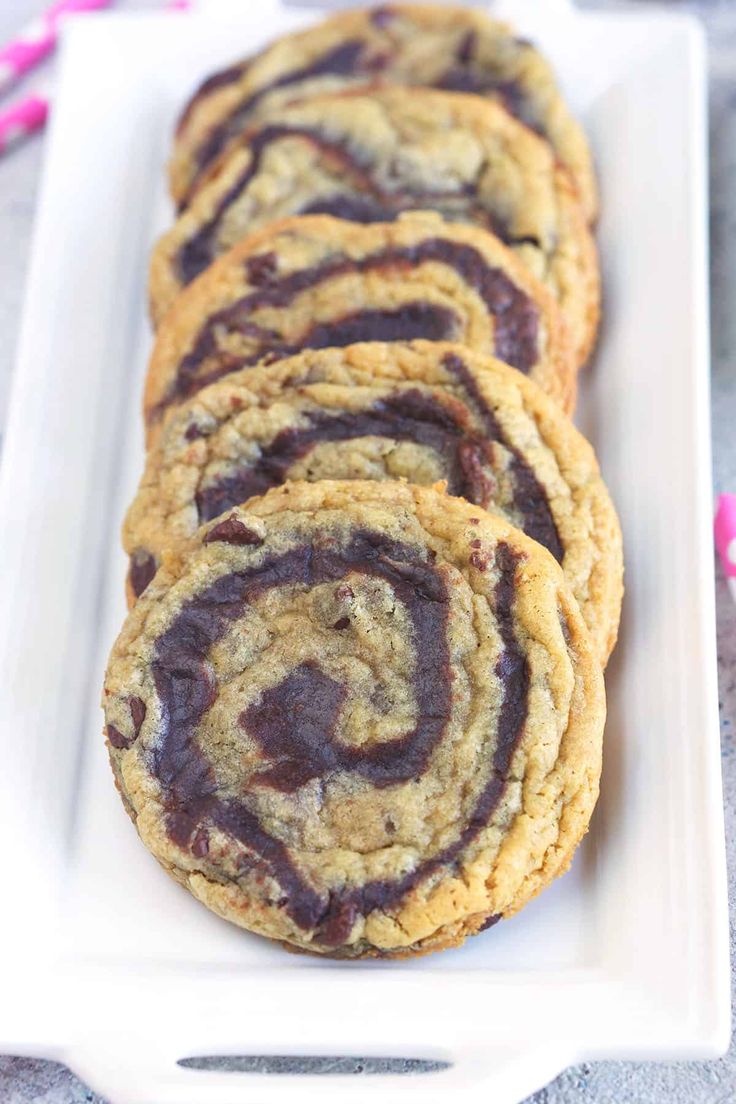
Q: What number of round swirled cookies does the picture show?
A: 5